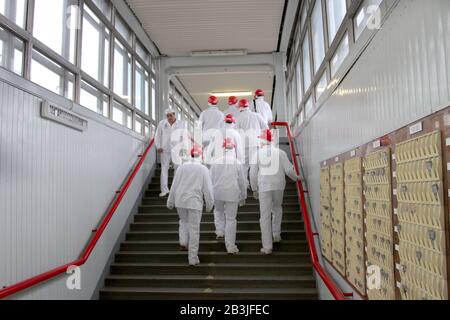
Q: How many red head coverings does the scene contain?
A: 8